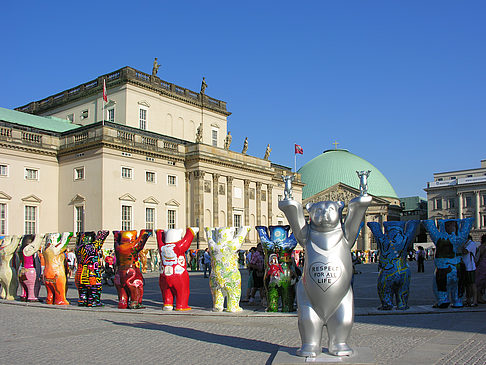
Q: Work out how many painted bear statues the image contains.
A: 11